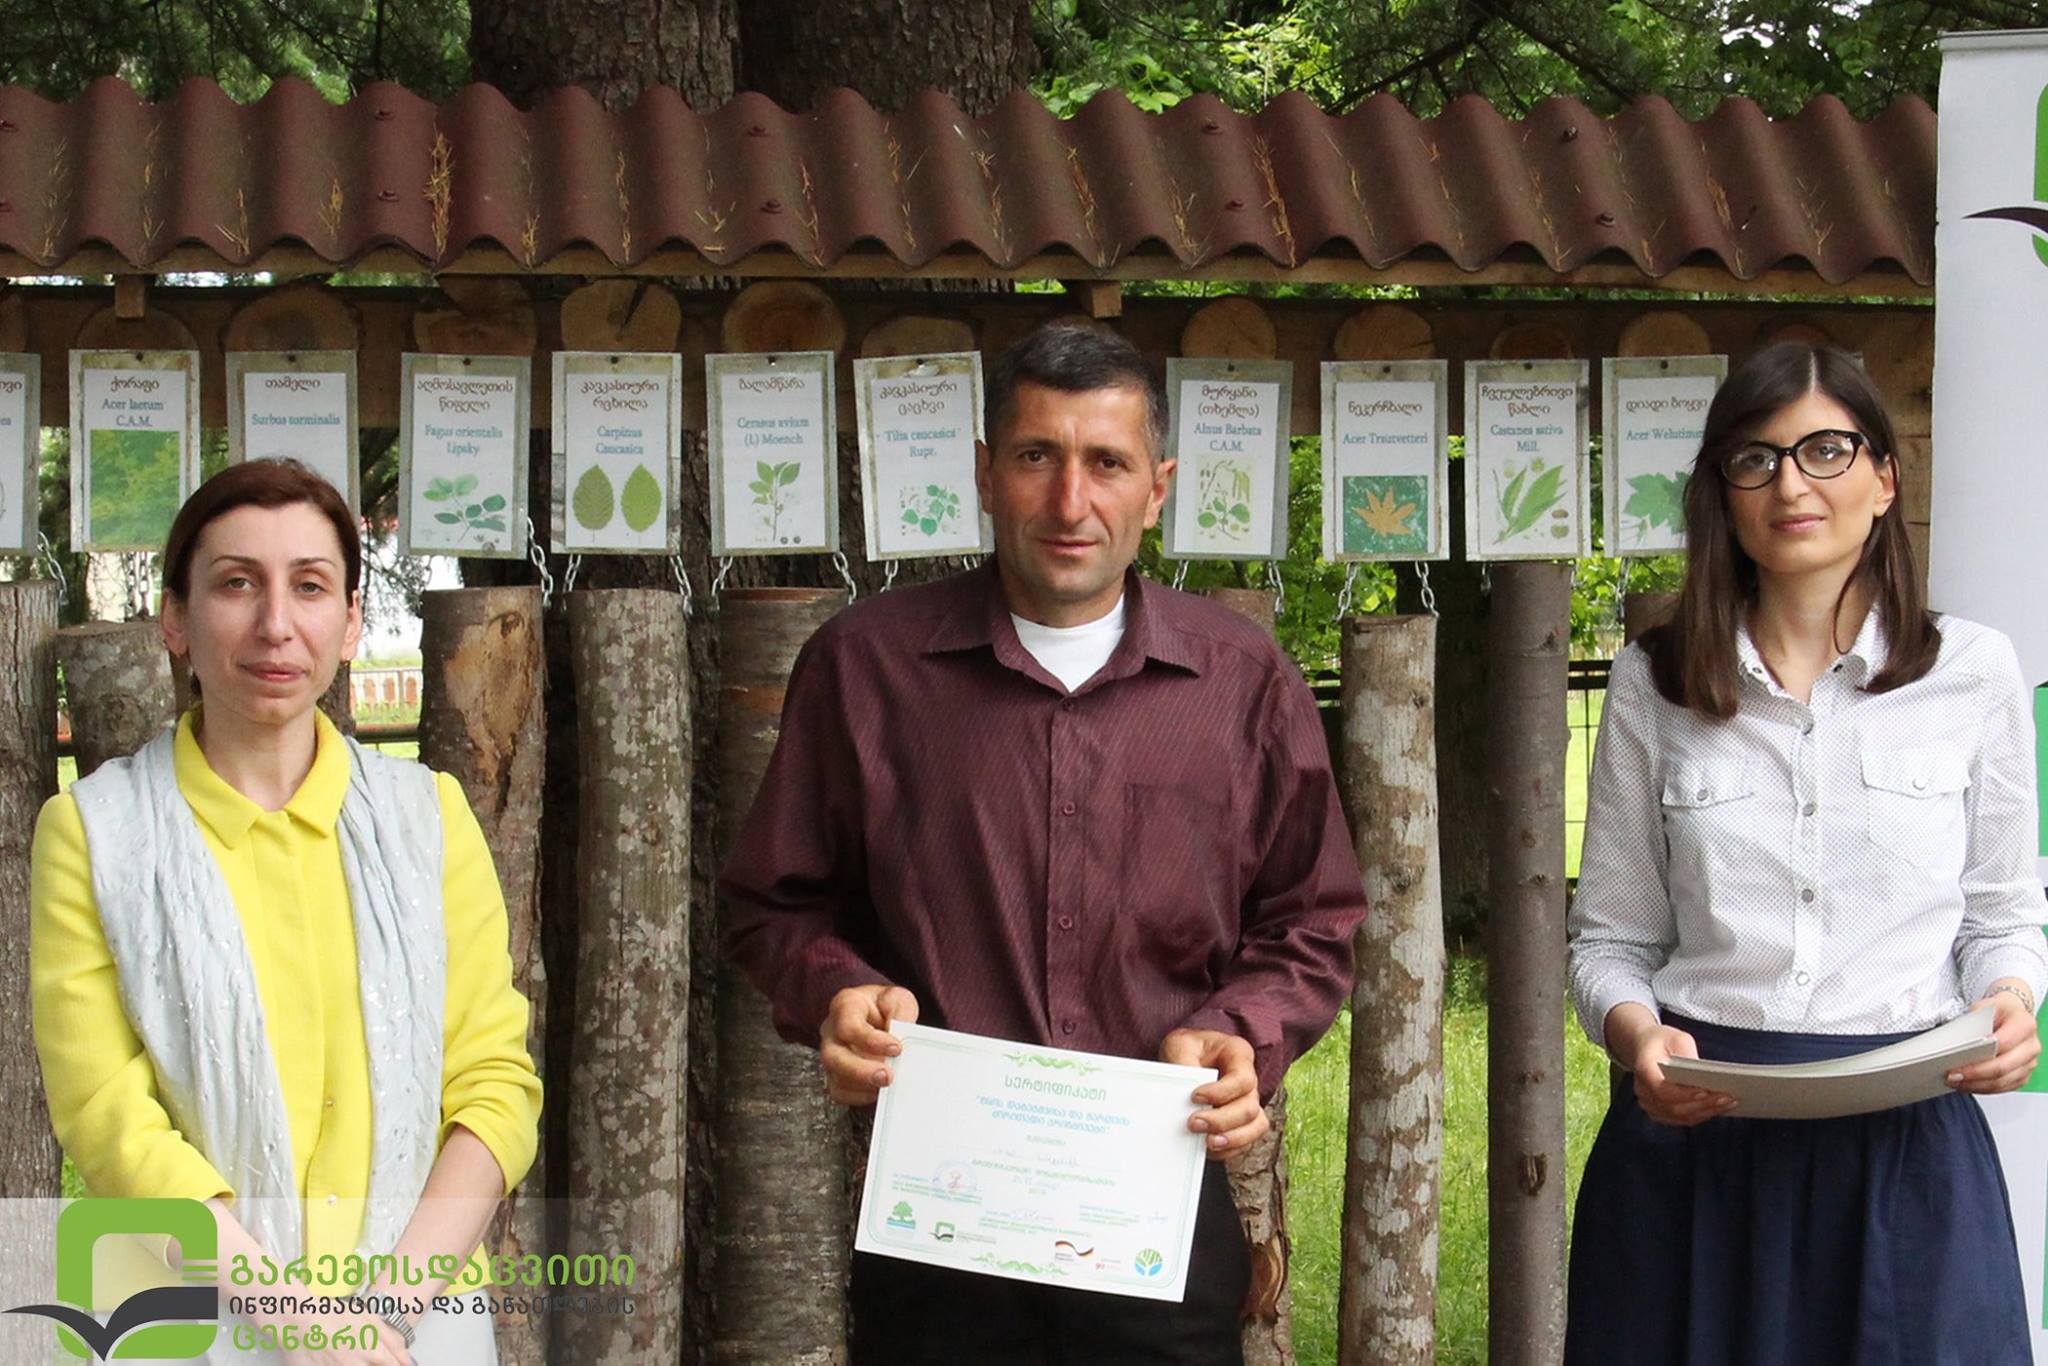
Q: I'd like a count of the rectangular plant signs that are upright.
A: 11